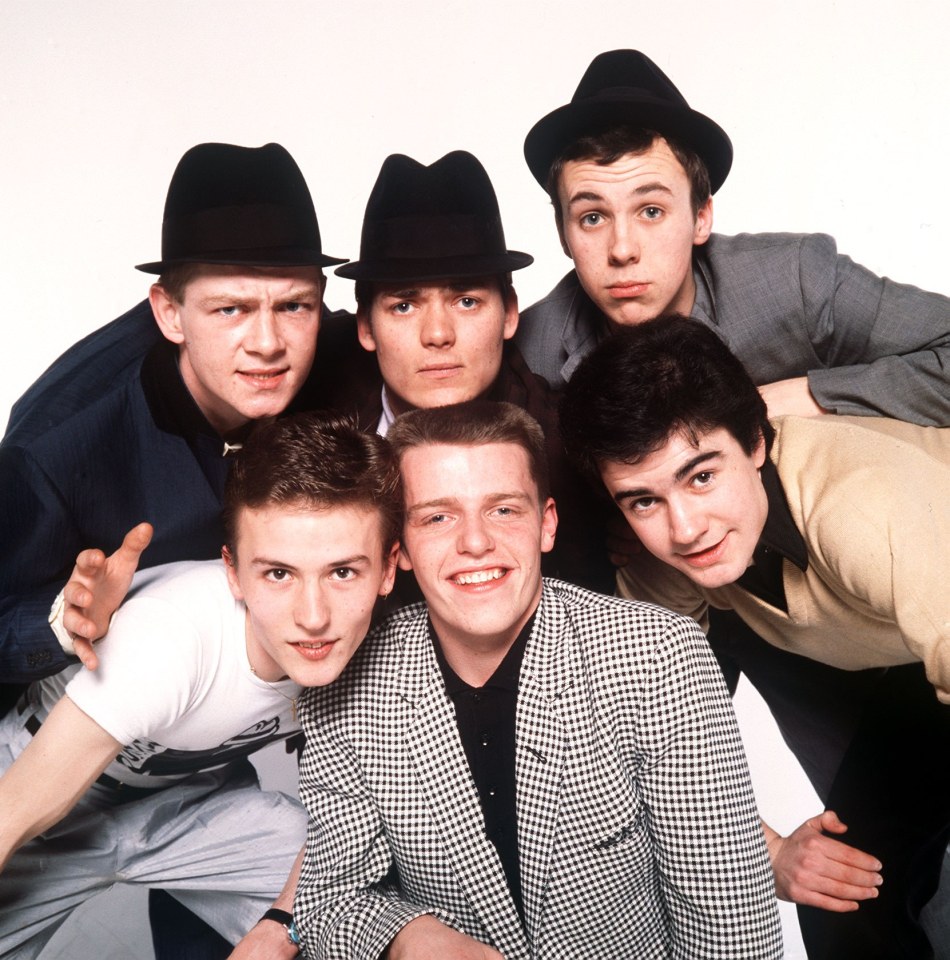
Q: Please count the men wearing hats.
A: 3